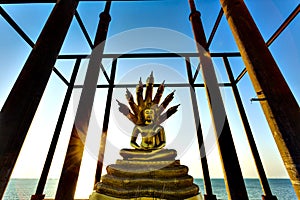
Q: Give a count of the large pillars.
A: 4